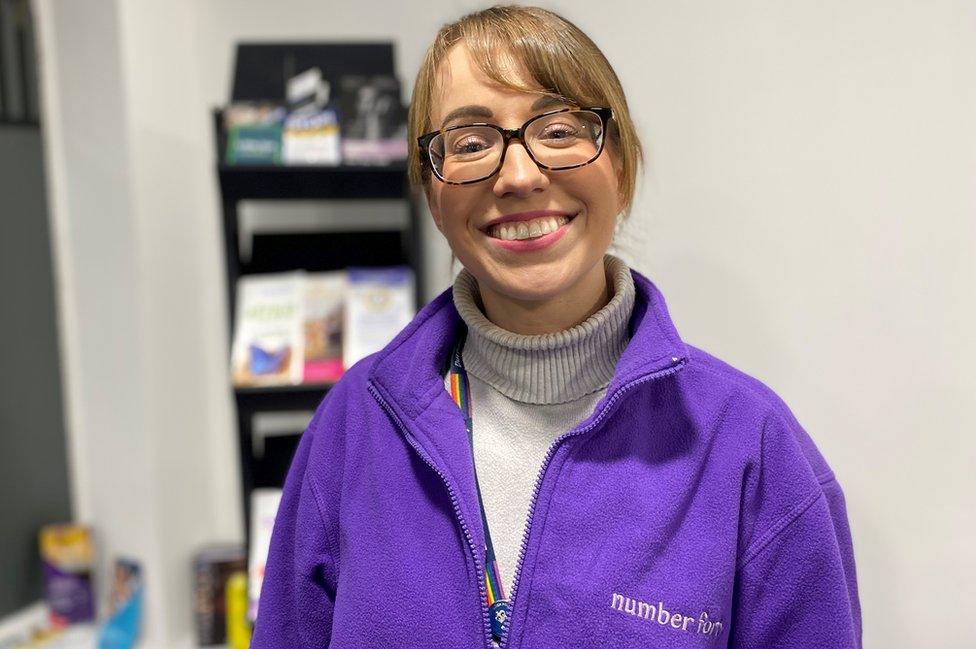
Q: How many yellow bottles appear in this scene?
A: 1